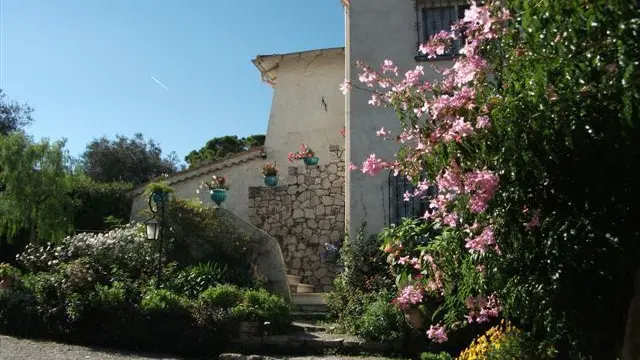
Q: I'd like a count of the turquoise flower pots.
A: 4